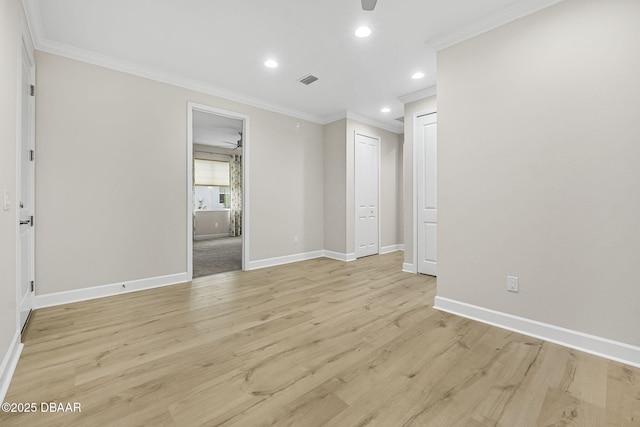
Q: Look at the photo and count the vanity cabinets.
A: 0